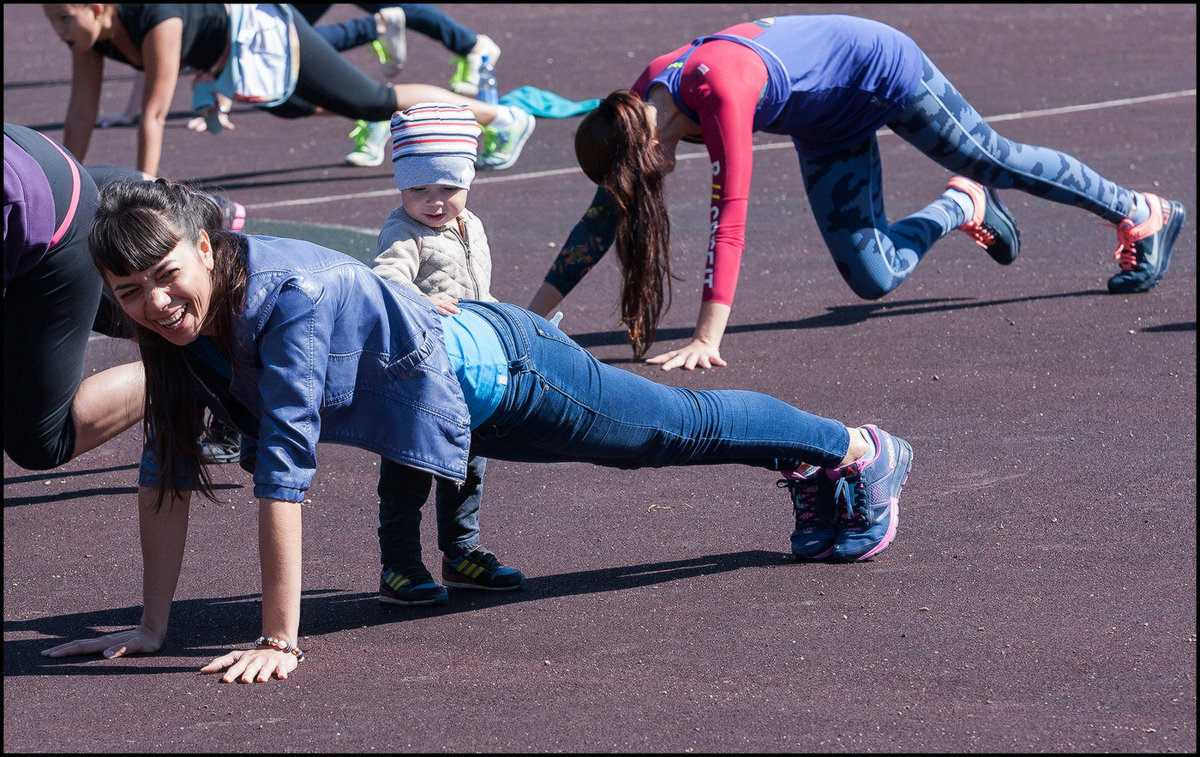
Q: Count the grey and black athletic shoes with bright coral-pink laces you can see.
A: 2